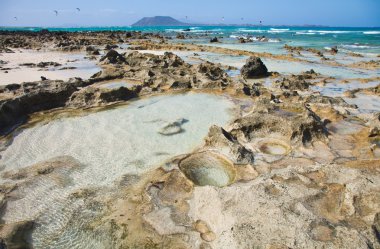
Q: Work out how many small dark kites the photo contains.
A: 7